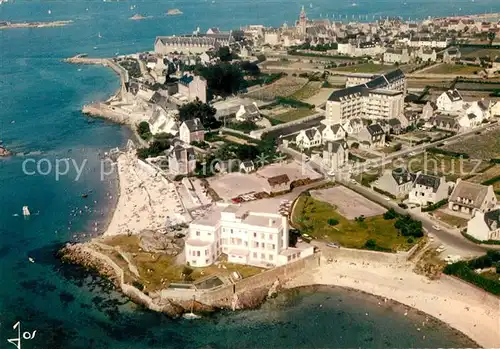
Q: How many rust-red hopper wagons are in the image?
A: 0